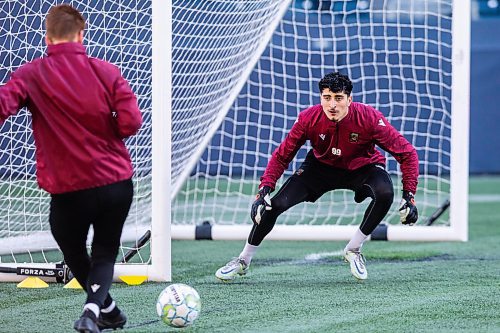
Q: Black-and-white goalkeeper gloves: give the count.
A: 2